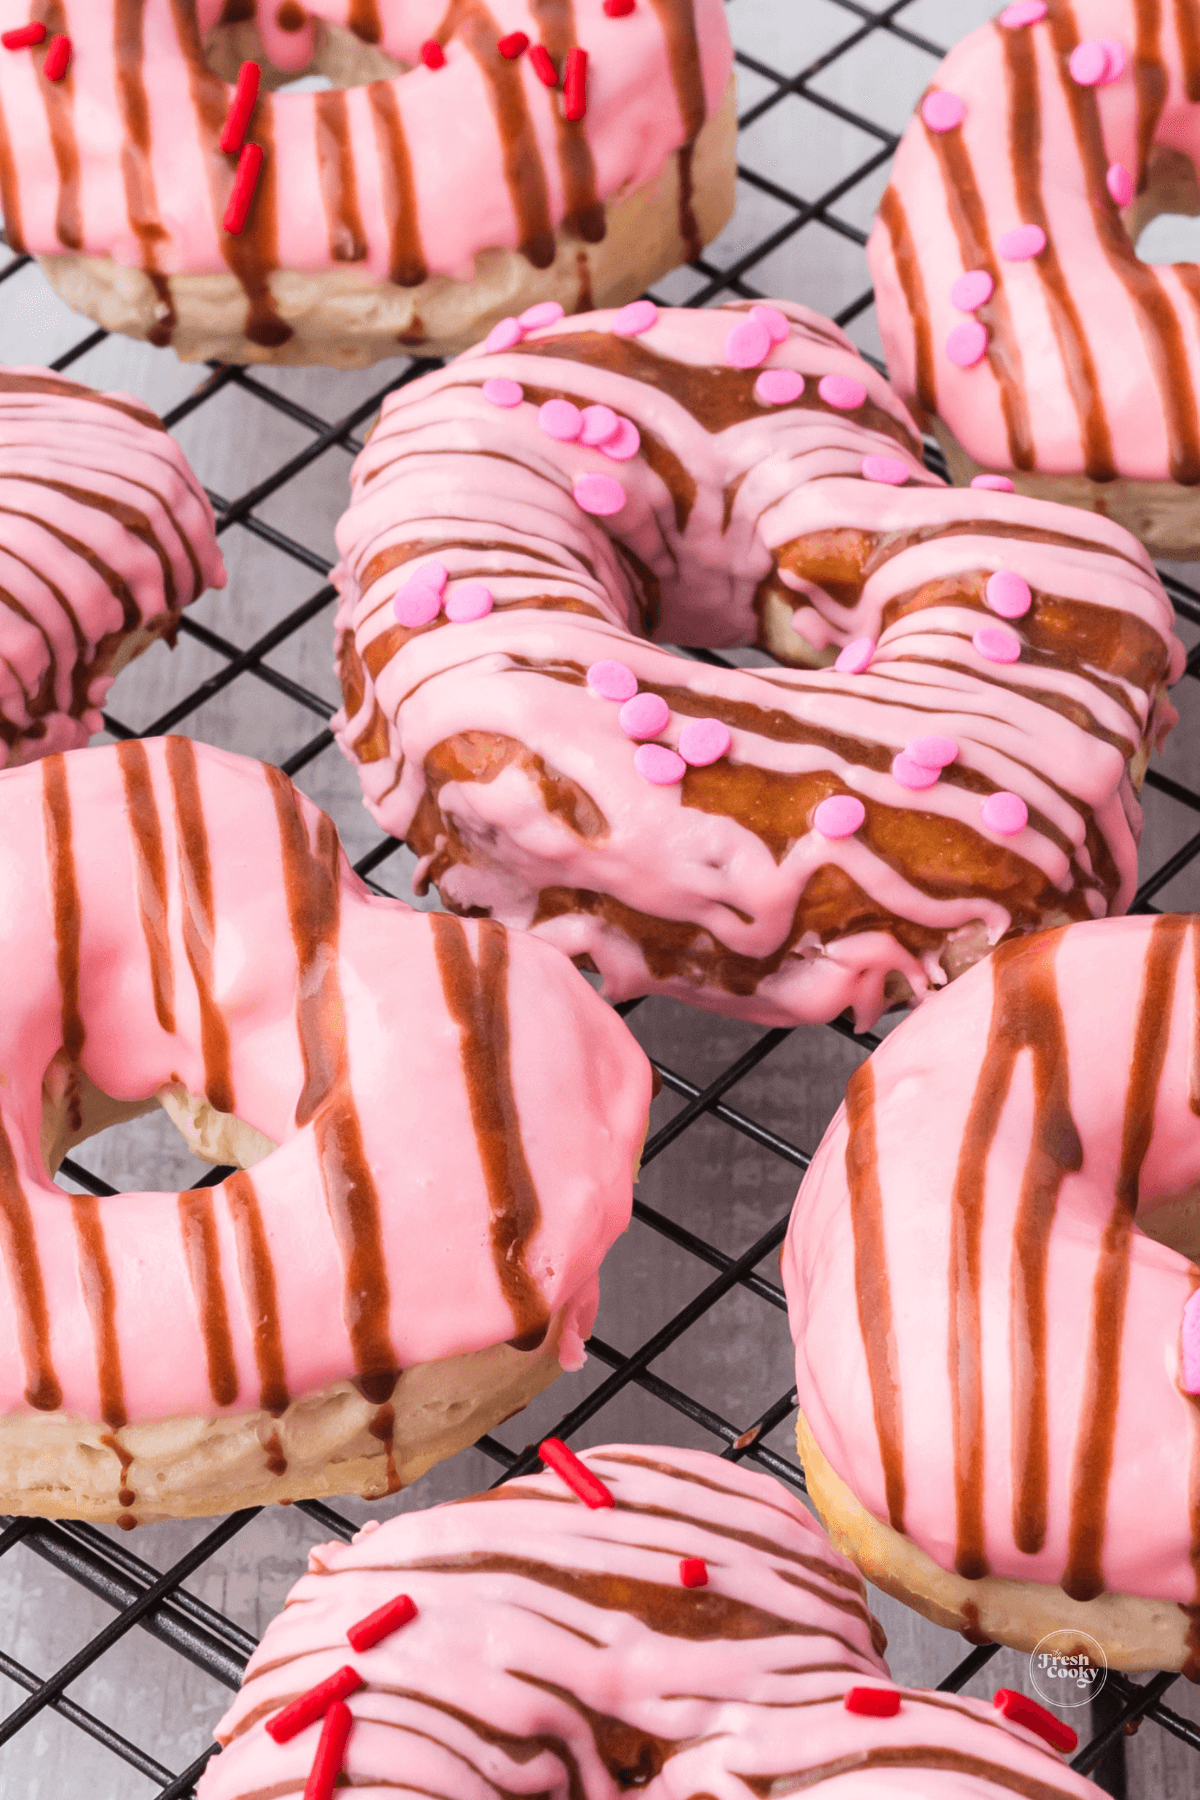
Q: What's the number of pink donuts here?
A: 7